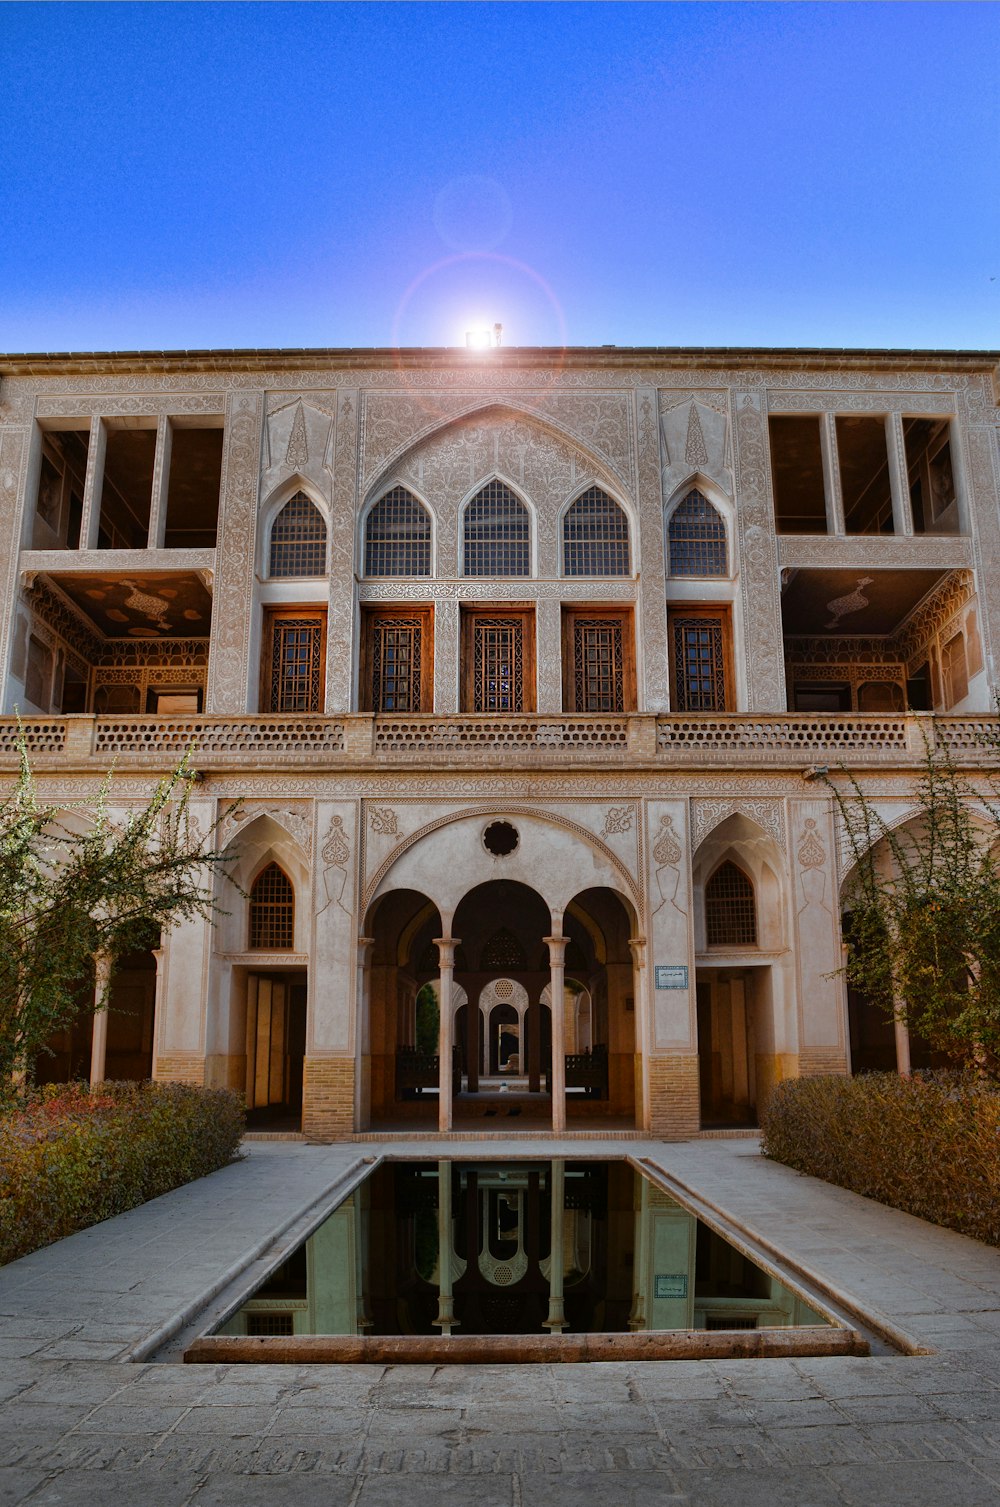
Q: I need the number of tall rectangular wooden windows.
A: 5